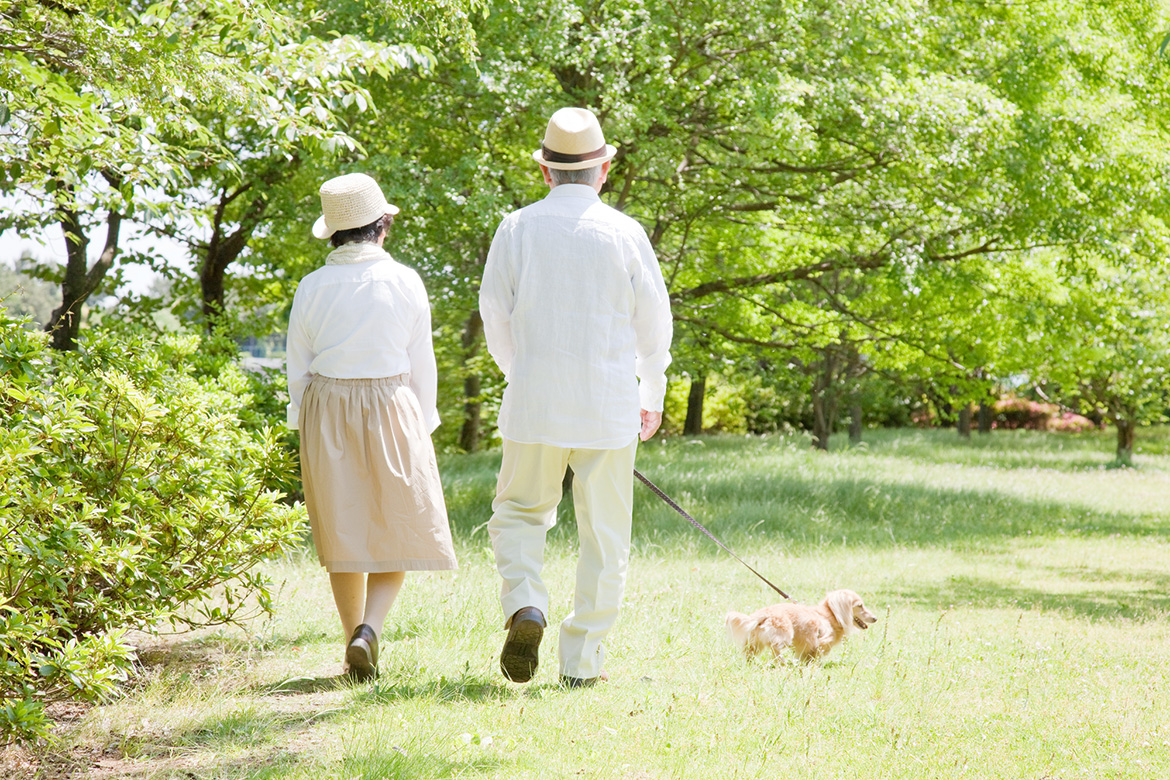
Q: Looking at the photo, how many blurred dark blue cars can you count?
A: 0